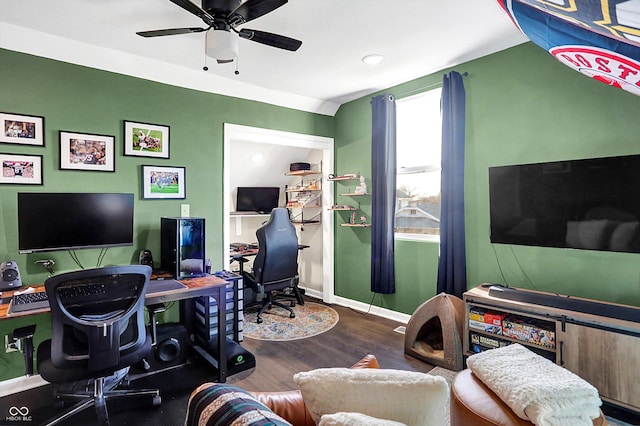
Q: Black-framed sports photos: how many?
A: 5